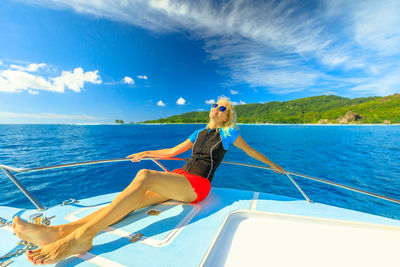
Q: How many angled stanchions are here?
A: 3